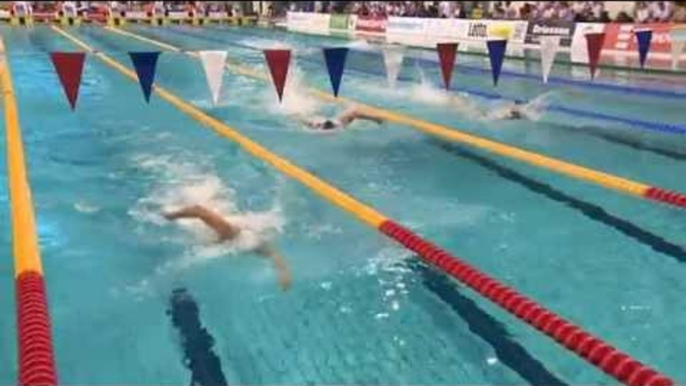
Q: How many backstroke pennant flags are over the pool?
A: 12